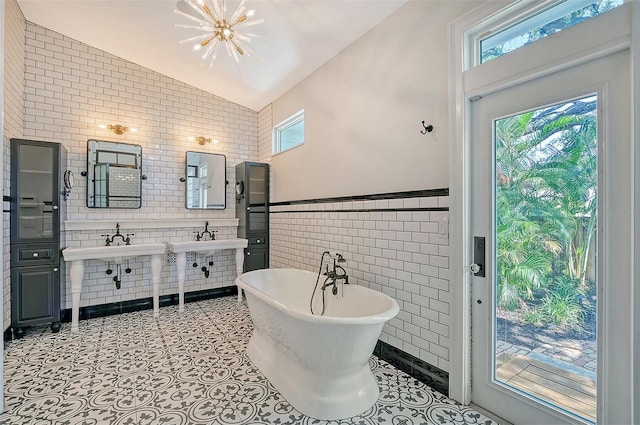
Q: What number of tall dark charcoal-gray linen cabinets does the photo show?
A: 2